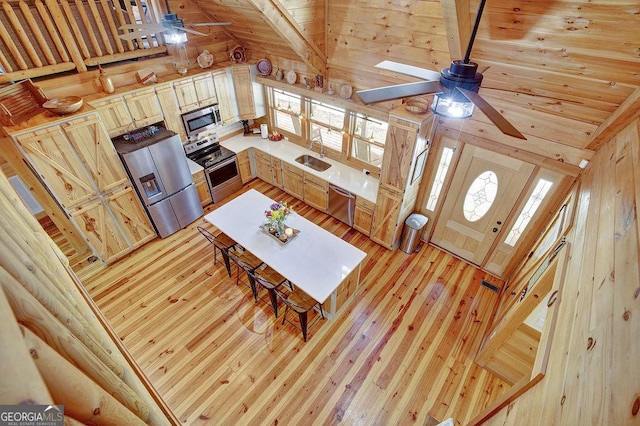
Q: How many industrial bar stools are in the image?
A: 4